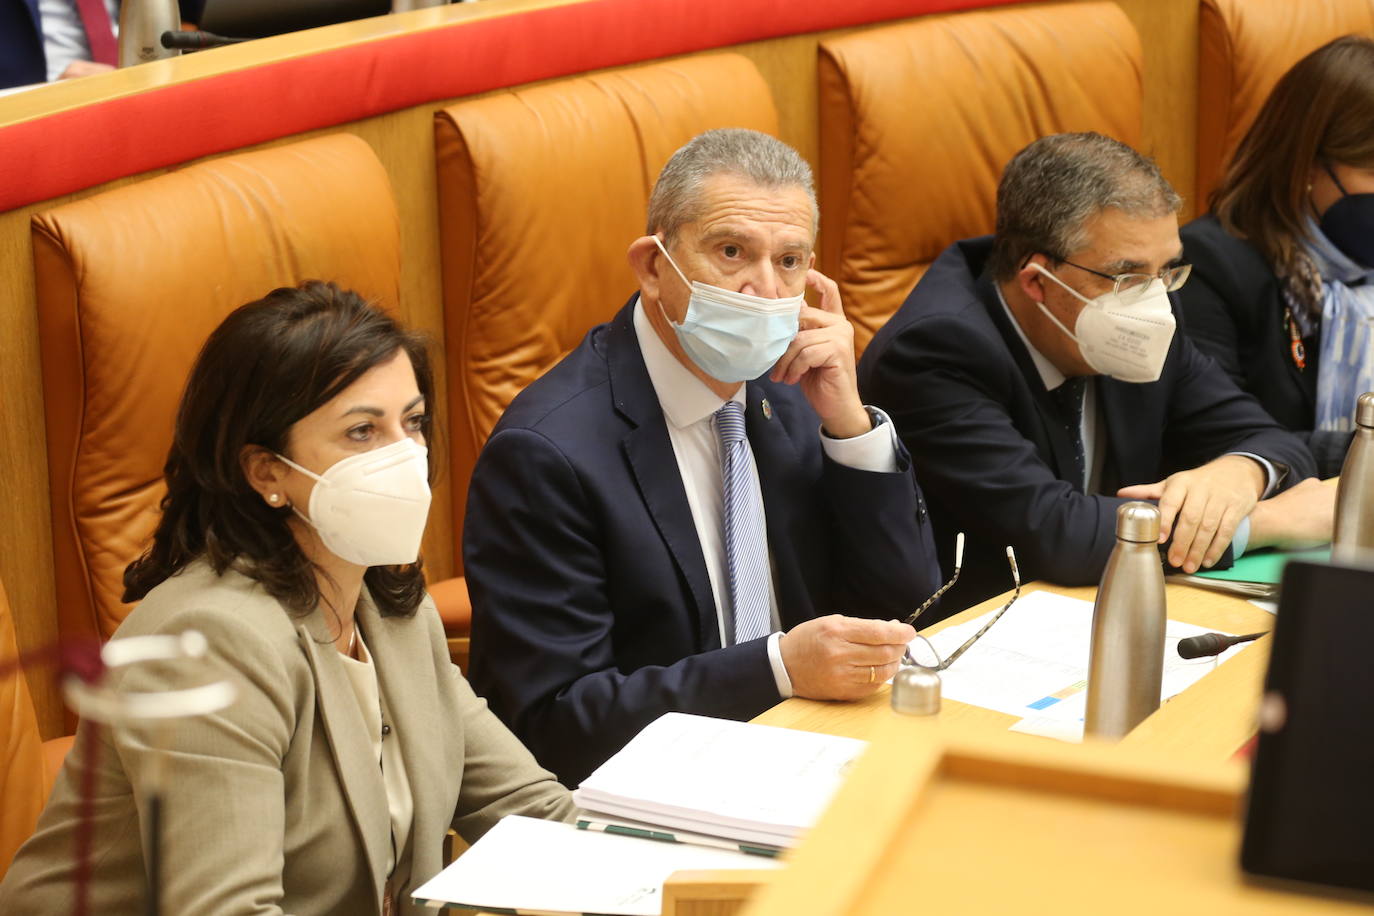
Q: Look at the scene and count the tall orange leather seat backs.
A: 4